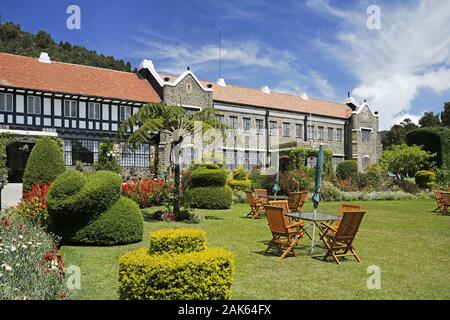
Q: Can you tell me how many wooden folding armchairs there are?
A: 10